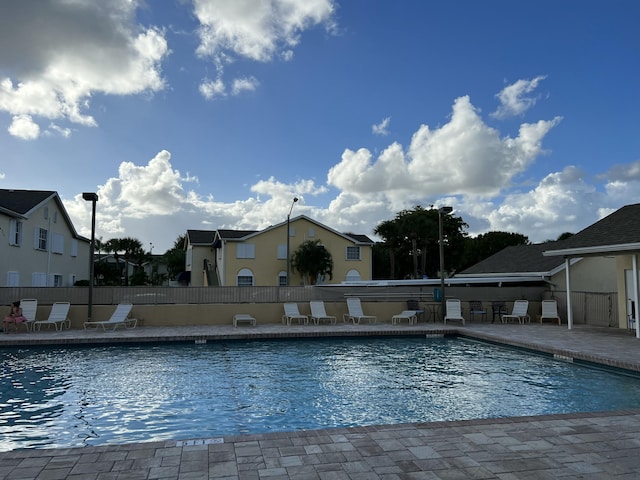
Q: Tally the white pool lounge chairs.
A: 11